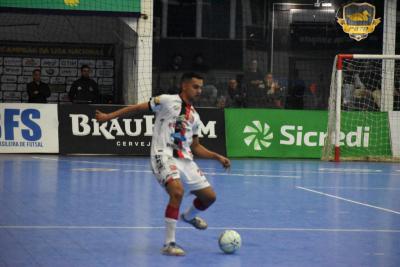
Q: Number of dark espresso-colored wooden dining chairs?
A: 0